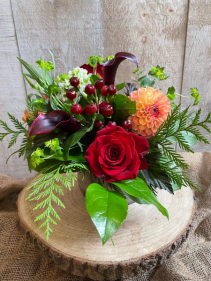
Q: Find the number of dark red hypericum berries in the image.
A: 12